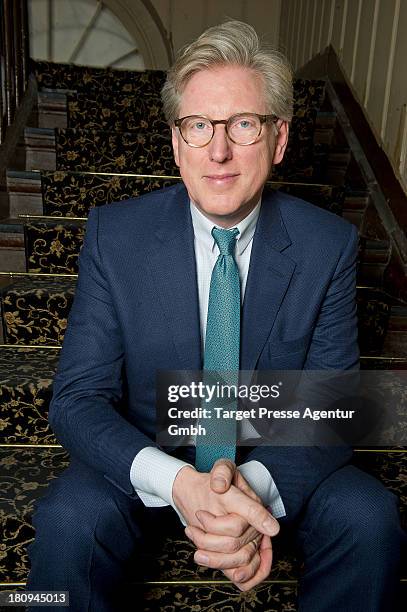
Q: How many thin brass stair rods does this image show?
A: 6